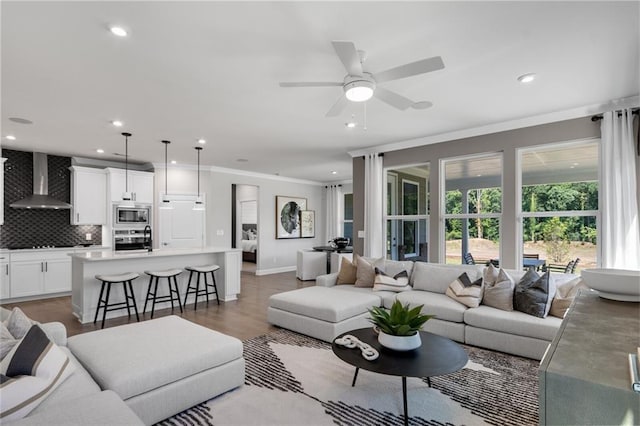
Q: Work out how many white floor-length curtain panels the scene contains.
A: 3